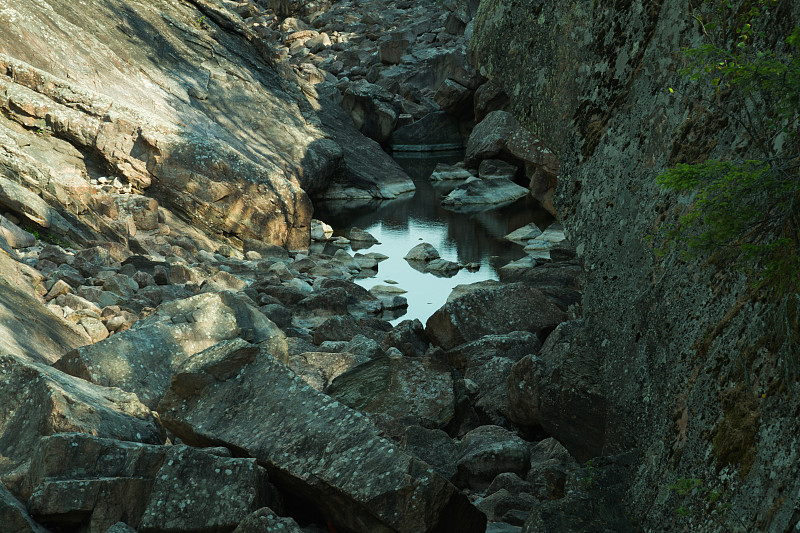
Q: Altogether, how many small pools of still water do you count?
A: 1